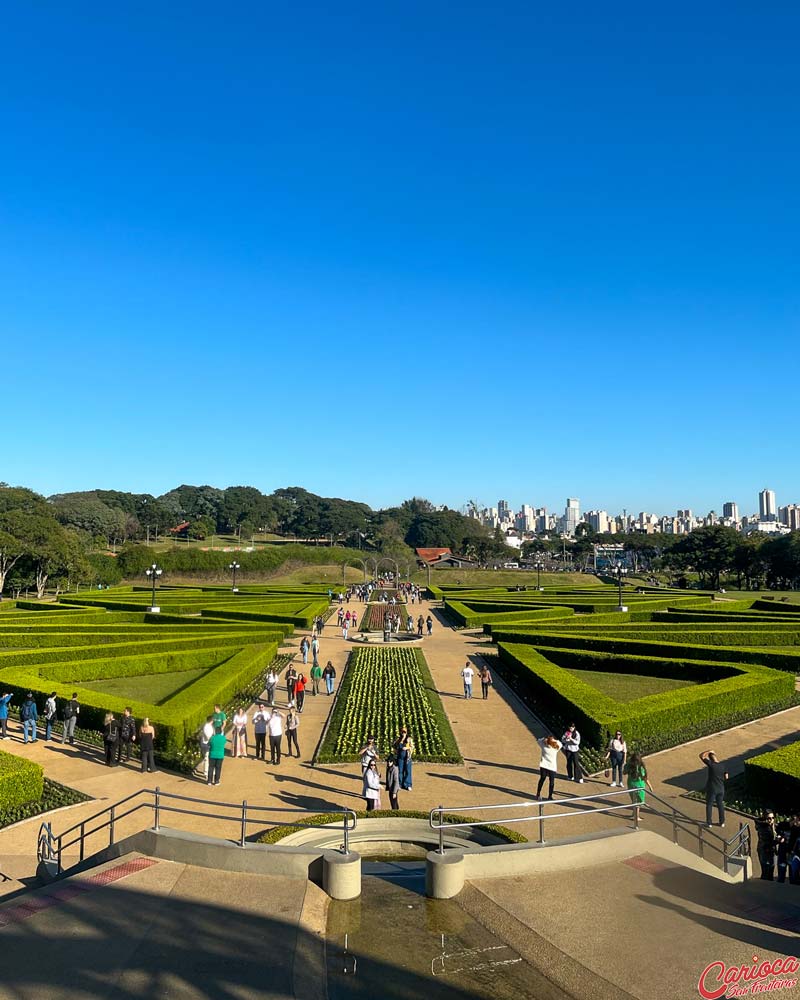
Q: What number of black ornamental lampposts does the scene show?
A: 4